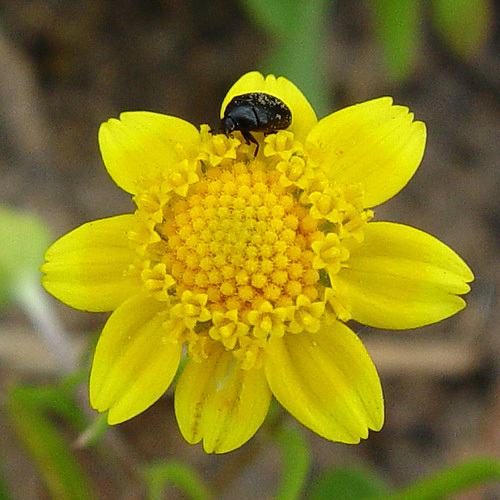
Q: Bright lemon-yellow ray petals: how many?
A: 8